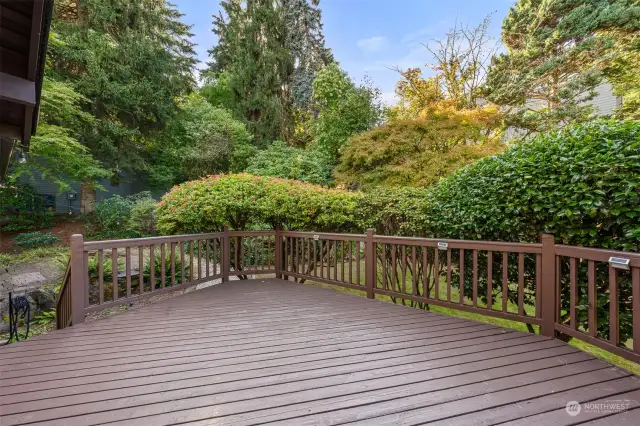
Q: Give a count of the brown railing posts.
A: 5